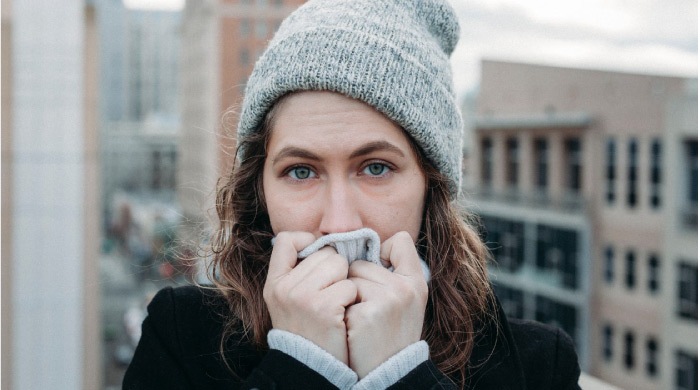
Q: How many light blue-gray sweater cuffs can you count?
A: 2